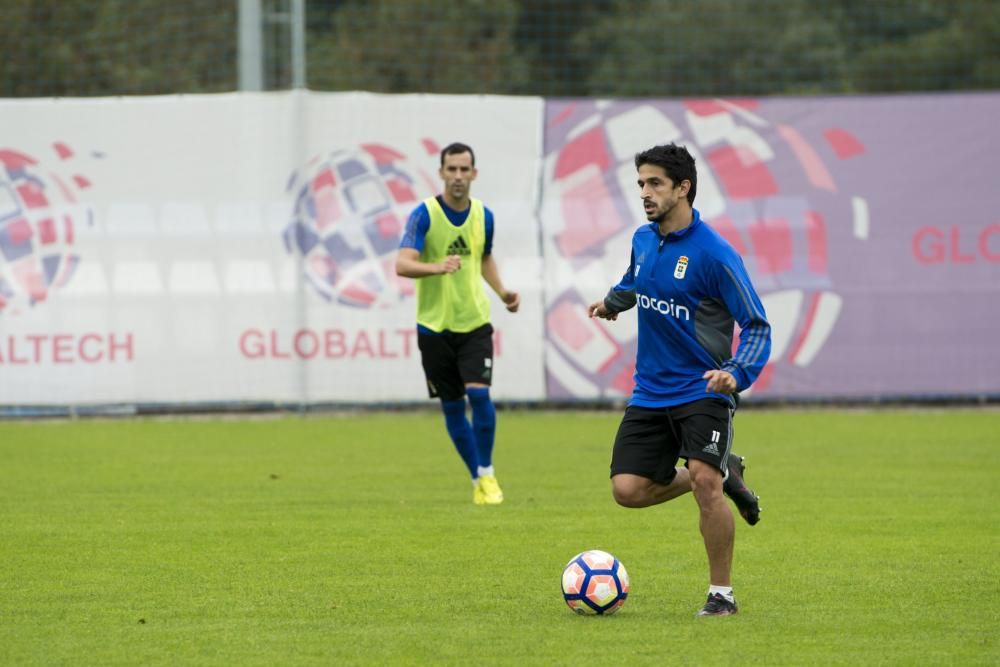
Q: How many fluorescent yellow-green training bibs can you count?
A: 1